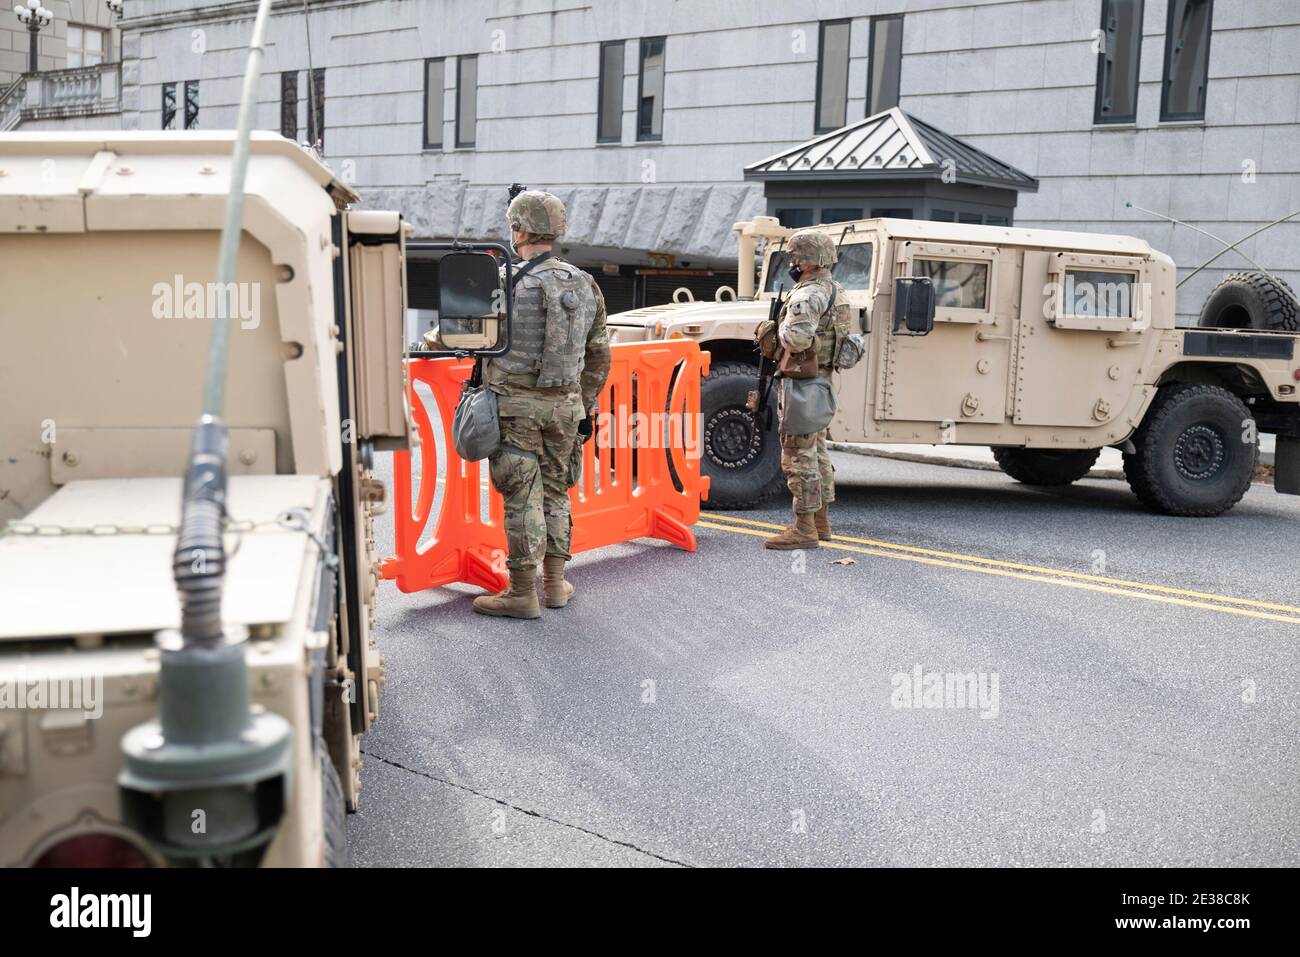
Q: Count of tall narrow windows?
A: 12